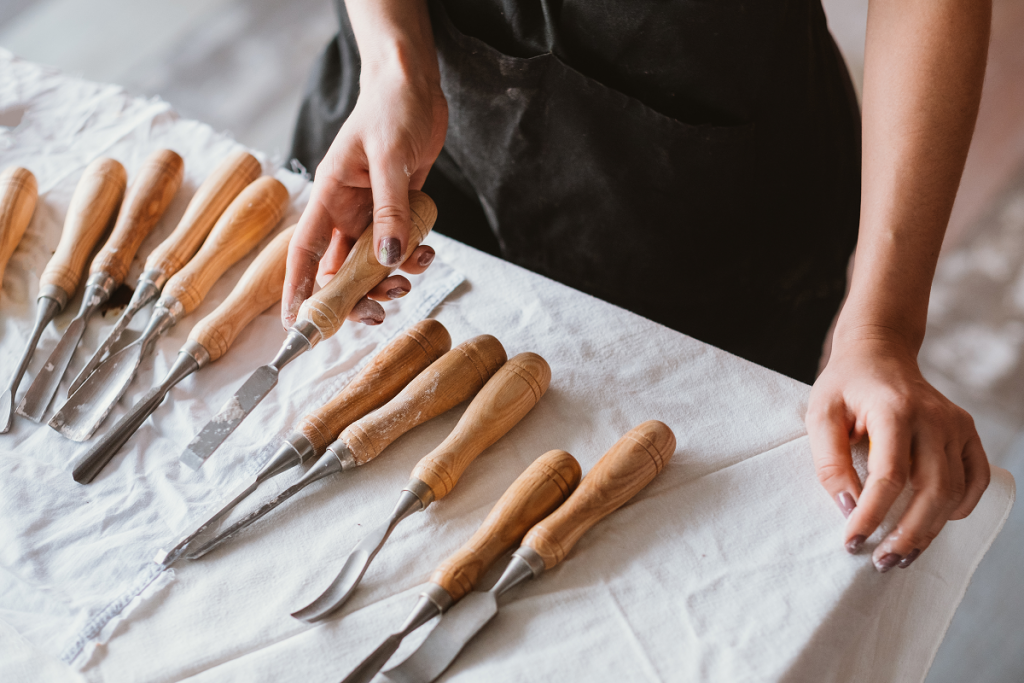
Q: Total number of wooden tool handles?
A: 12